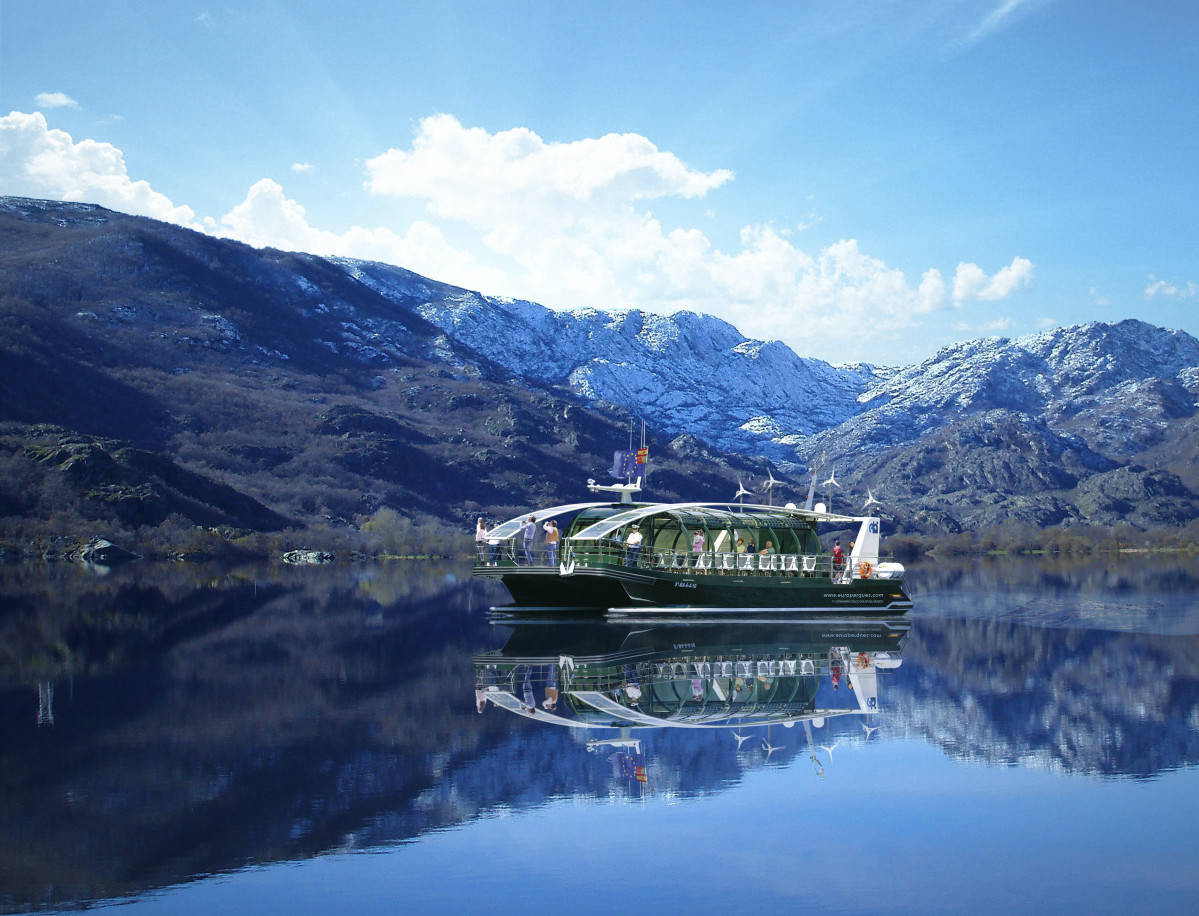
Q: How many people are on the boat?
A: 12